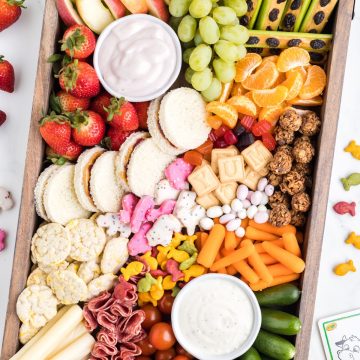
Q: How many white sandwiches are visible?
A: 4